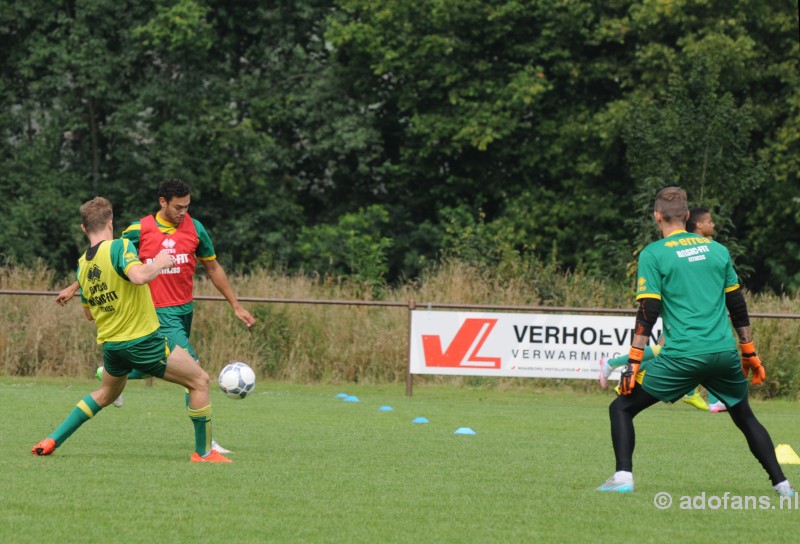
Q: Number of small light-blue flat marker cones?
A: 5